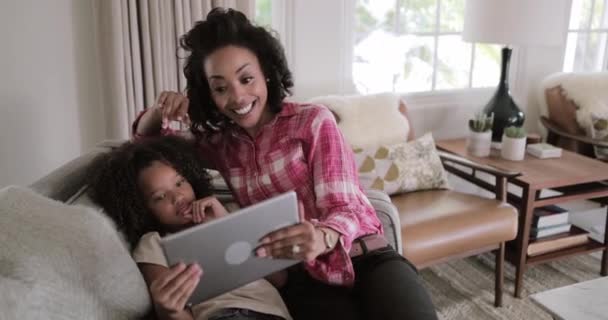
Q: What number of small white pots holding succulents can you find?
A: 2